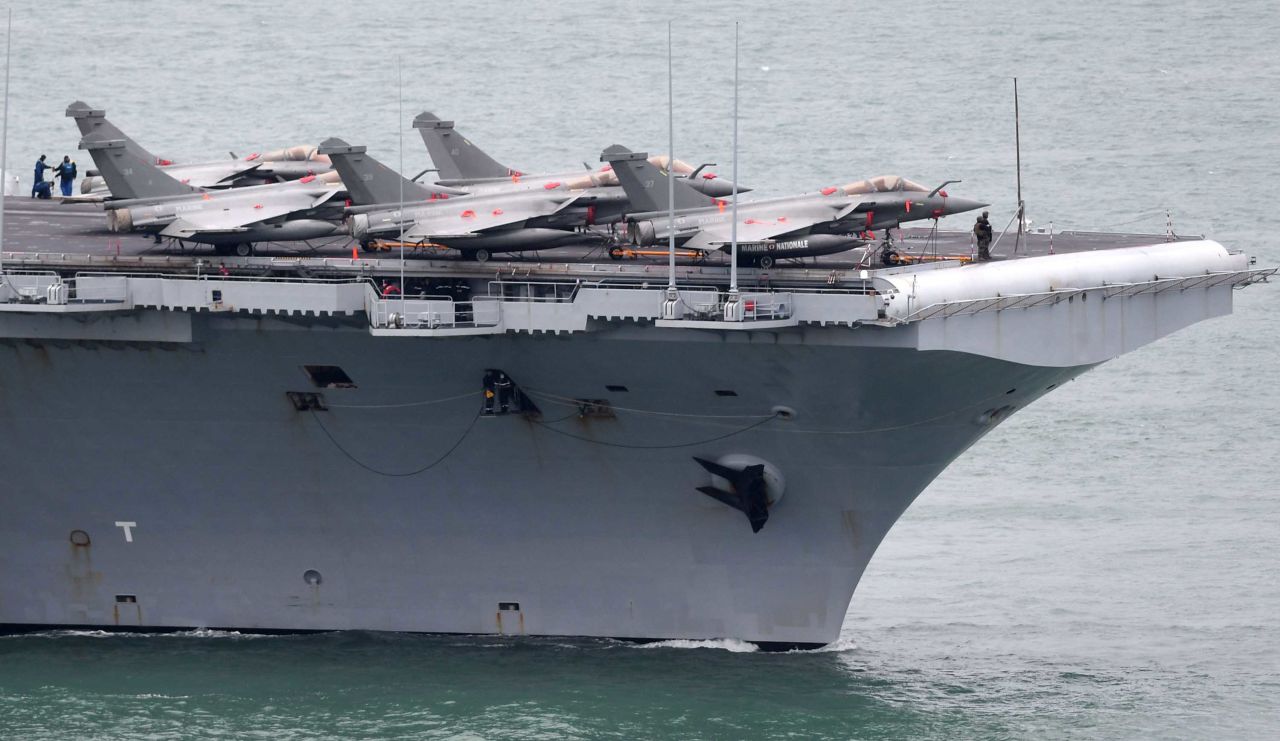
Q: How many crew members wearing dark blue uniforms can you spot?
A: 3